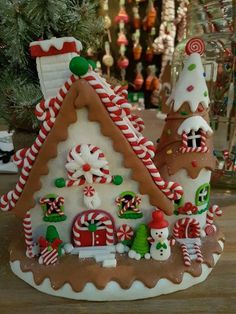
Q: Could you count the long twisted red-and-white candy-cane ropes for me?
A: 2